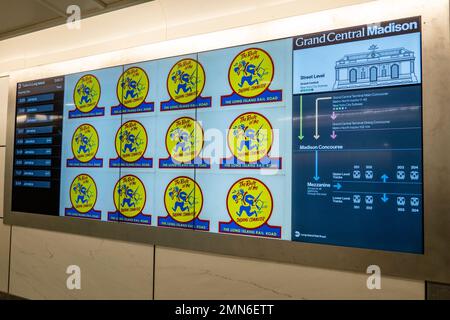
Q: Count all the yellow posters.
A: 12